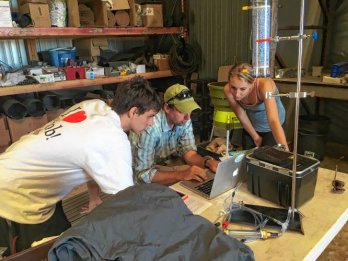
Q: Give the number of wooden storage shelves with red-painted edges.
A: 2